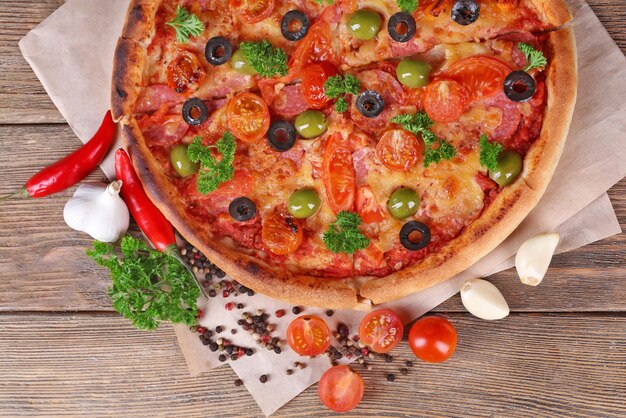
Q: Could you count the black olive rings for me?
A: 10